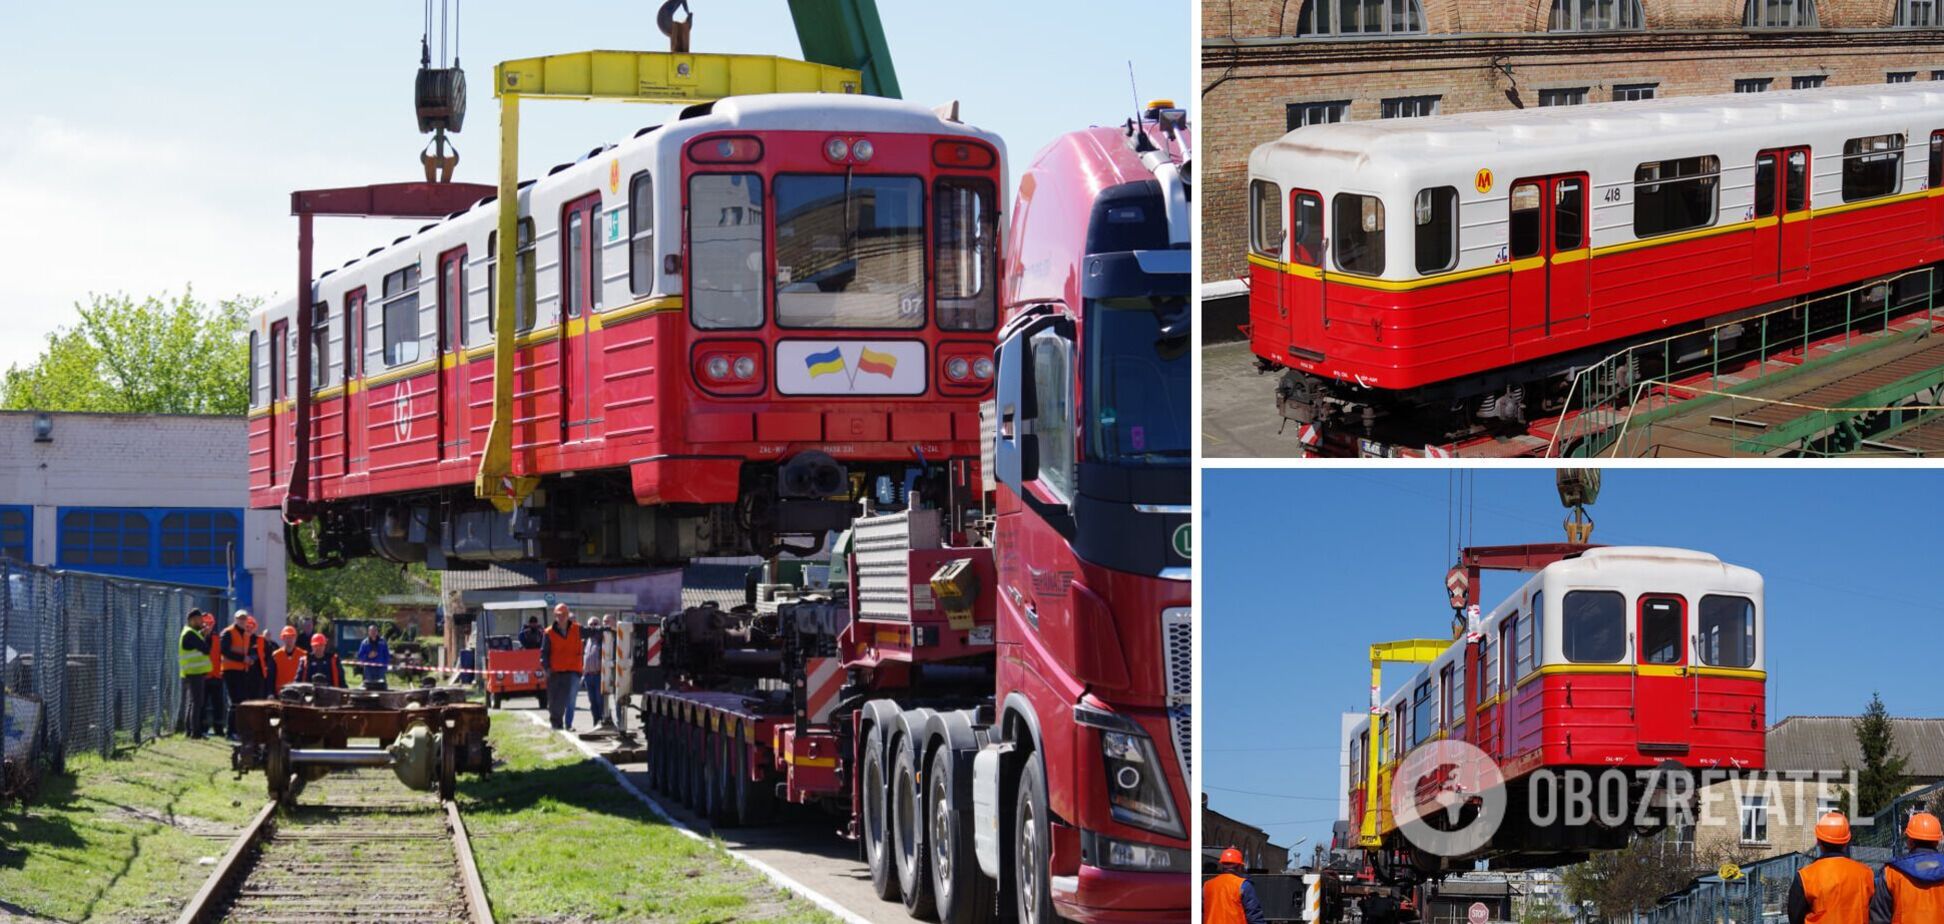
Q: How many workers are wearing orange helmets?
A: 8